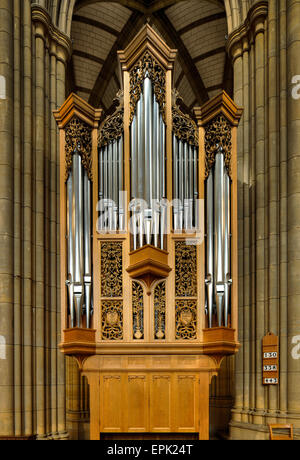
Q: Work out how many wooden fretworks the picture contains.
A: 11